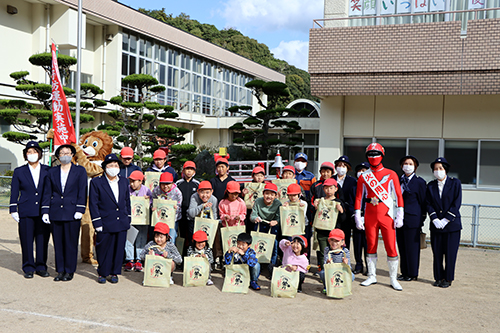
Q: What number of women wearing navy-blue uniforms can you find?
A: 7